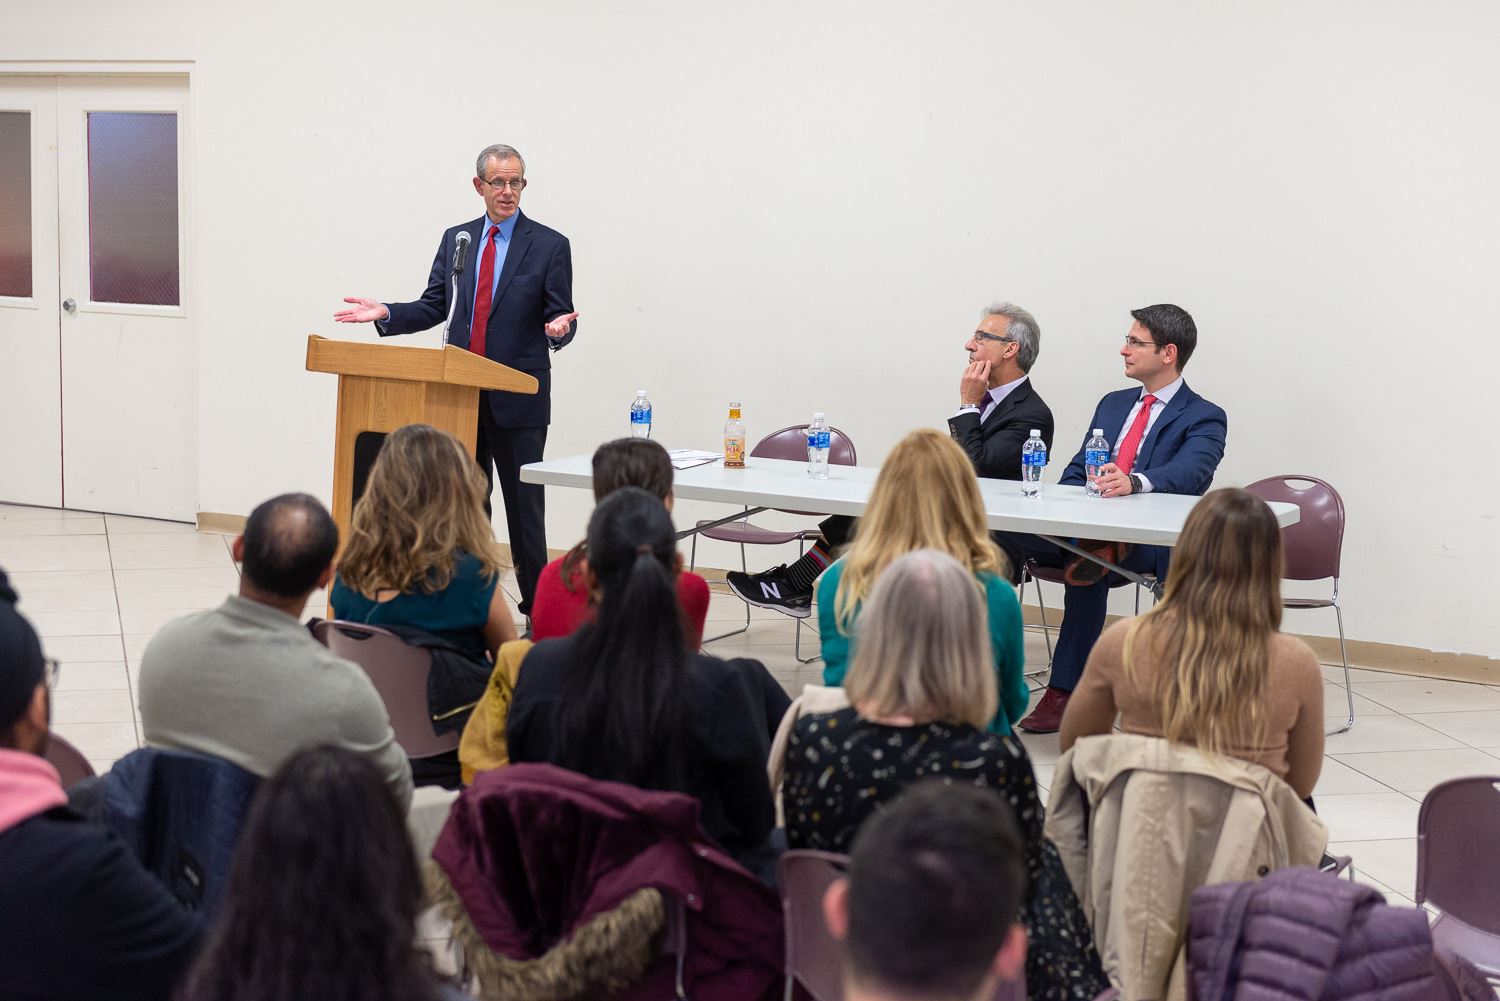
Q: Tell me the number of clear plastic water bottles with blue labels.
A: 4